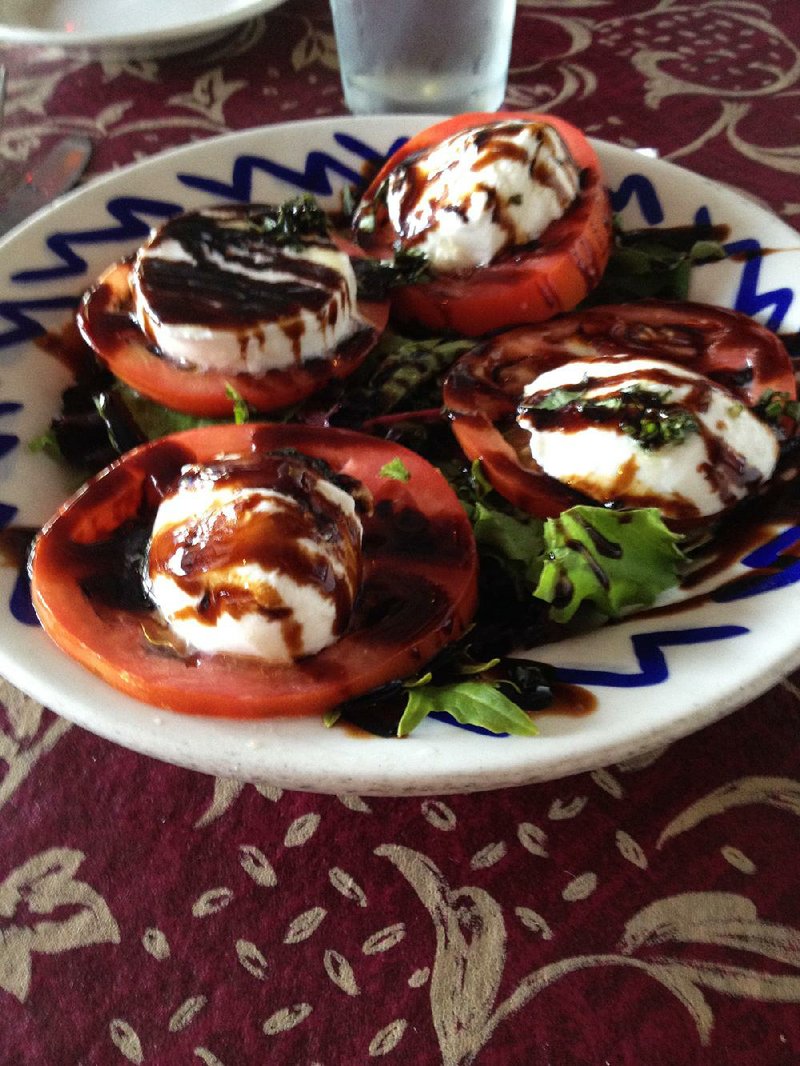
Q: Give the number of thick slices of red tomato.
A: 4